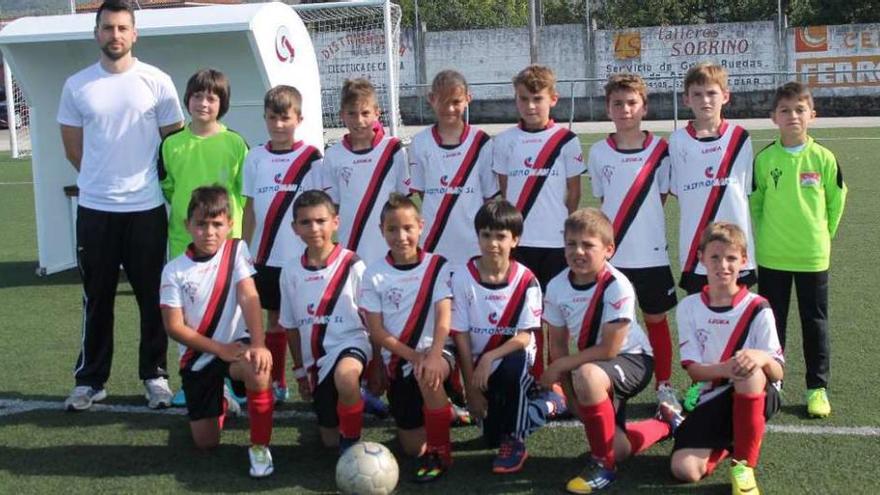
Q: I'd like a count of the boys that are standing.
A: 8